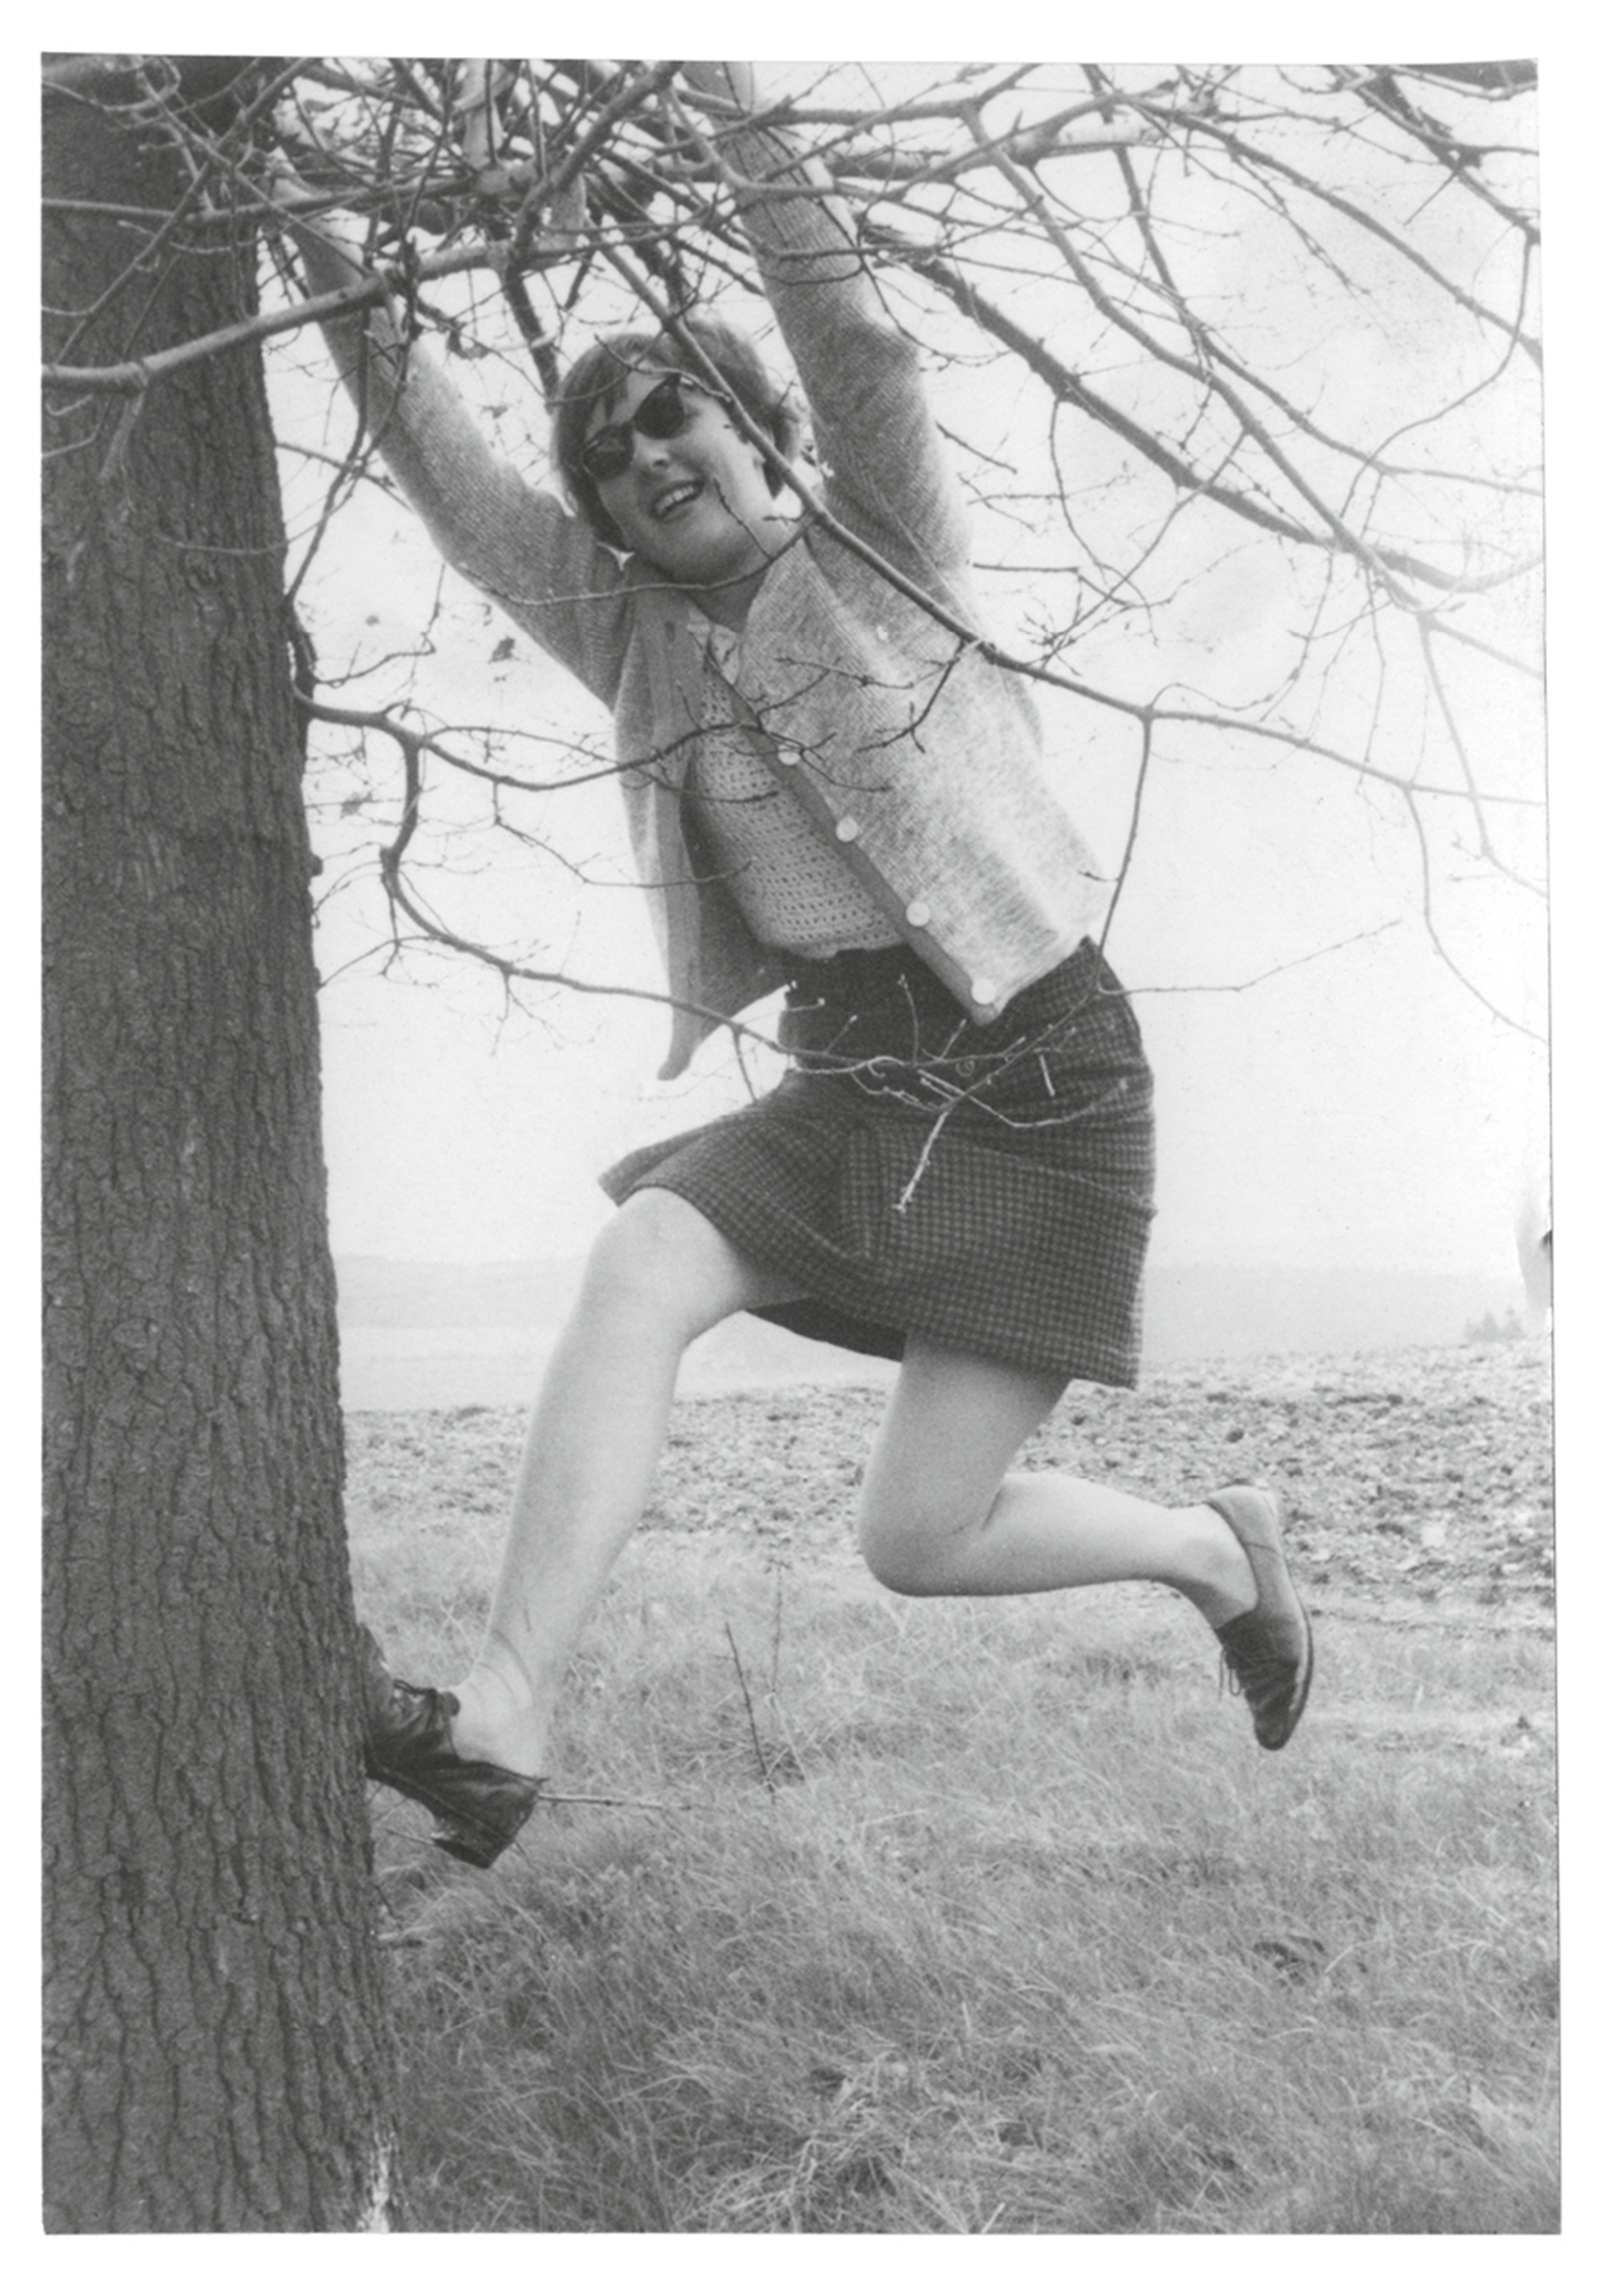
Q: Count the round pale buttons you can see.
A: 4